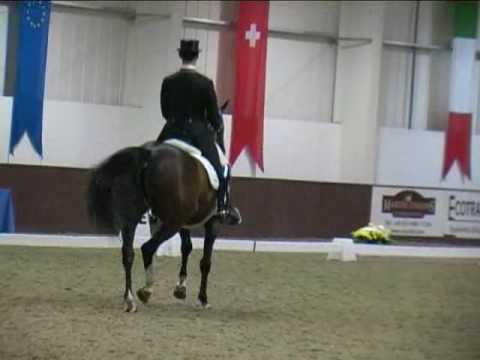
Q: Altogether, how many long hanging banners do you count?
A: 3